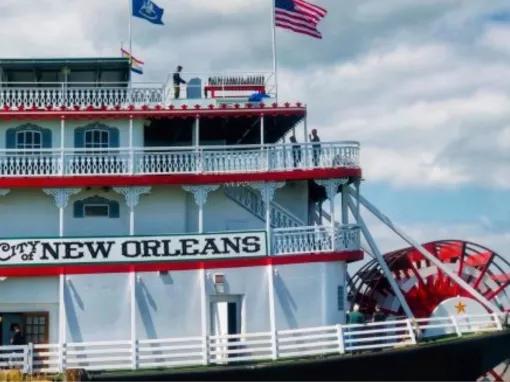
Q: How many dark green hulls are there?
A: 1